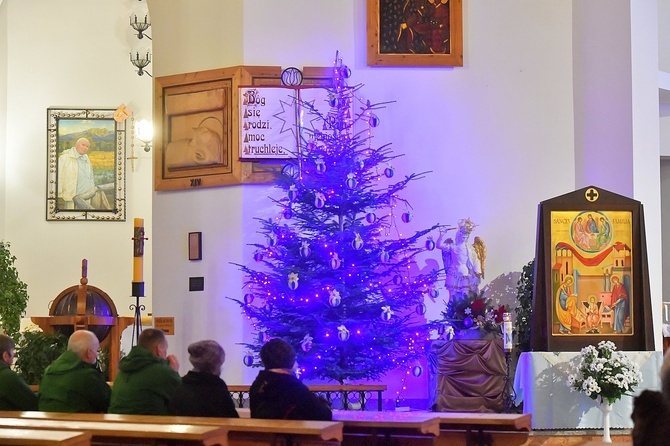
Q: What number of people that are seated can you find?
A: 5